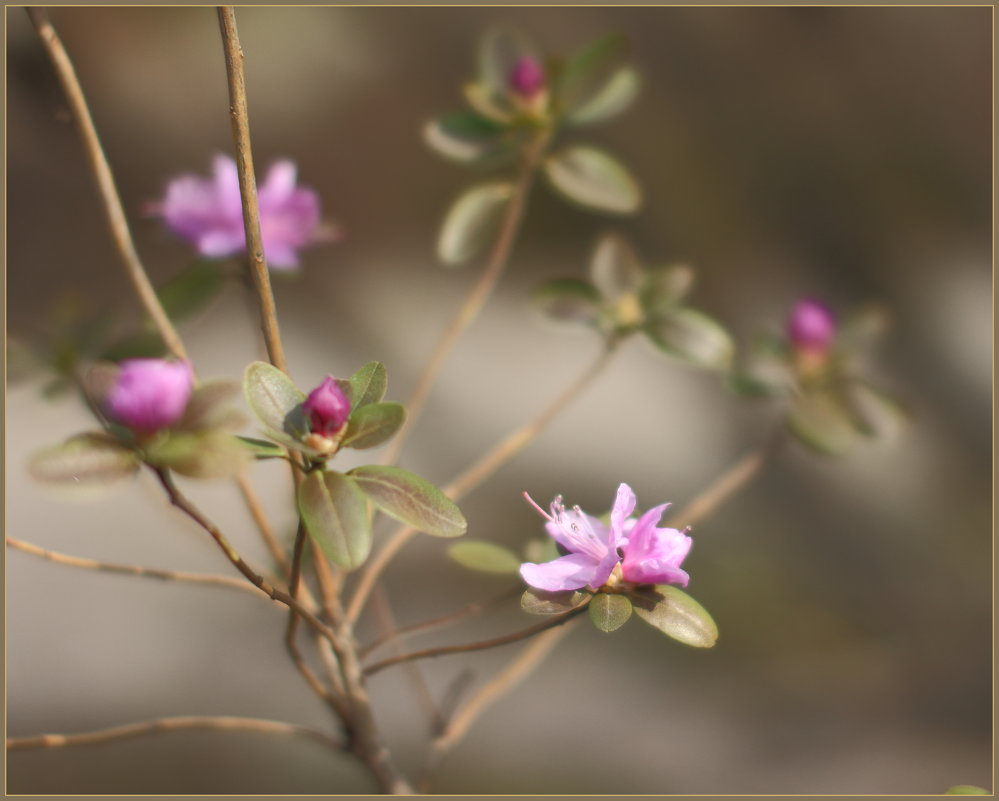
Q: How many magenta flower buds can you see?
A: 4